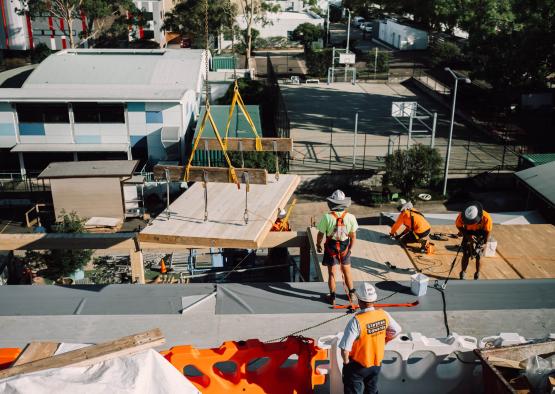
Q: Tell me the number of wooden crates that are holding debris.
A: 1